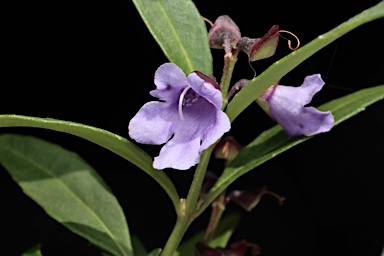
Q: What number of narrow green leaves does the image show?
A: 5